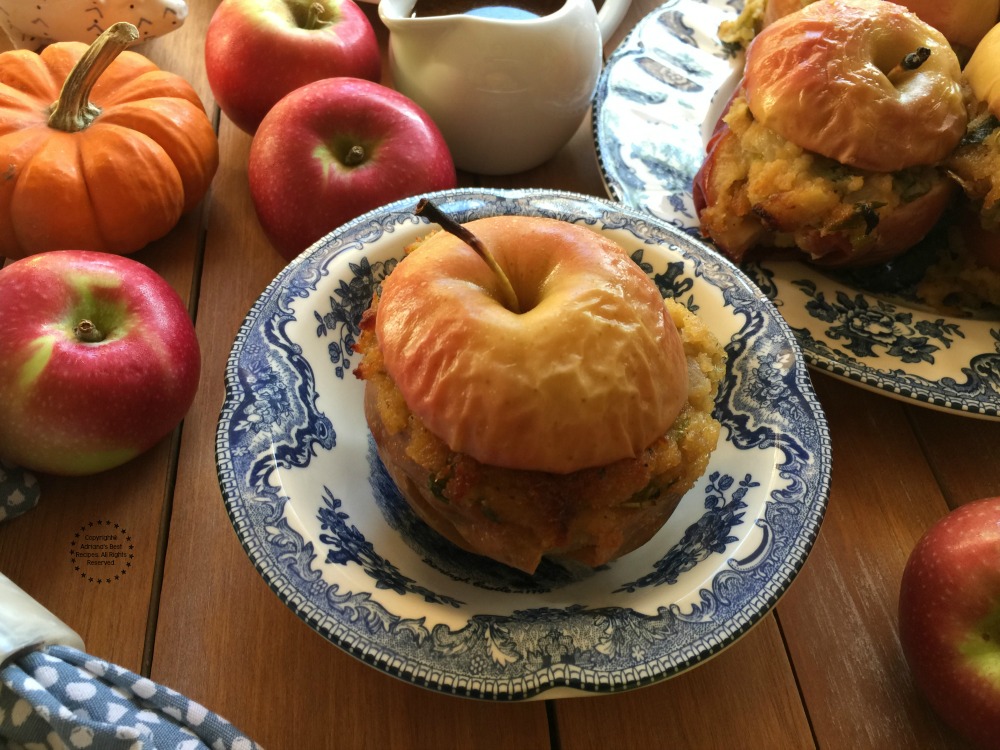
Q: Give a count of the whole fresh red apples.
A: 4